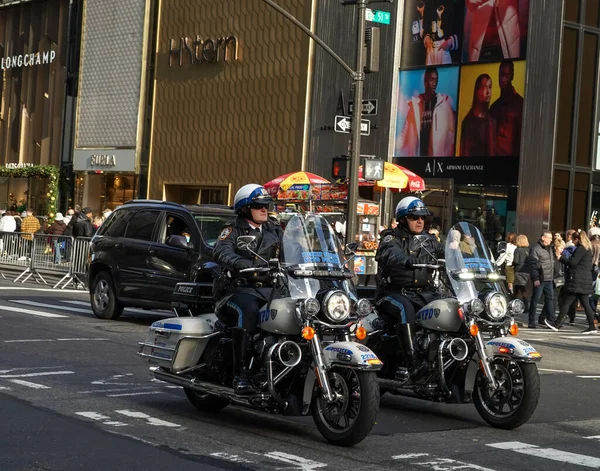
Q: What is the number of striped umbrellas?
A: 2